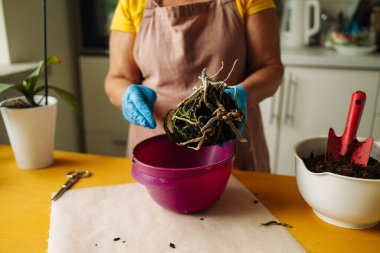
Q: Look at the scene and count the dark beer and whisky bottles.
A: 0